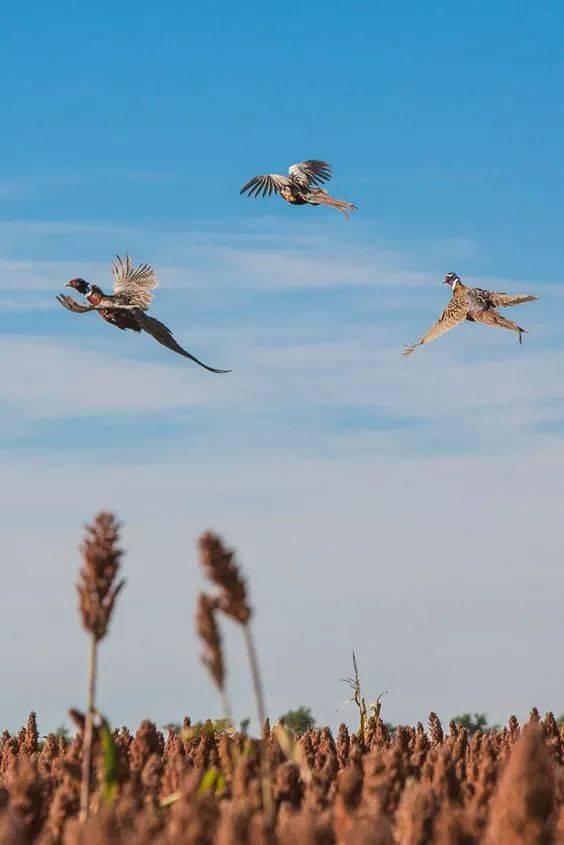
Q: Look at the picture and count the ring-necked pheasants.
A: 3